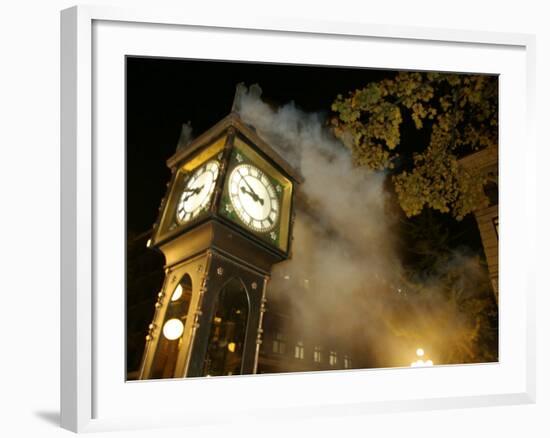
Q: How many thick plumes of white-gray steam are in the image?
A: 1